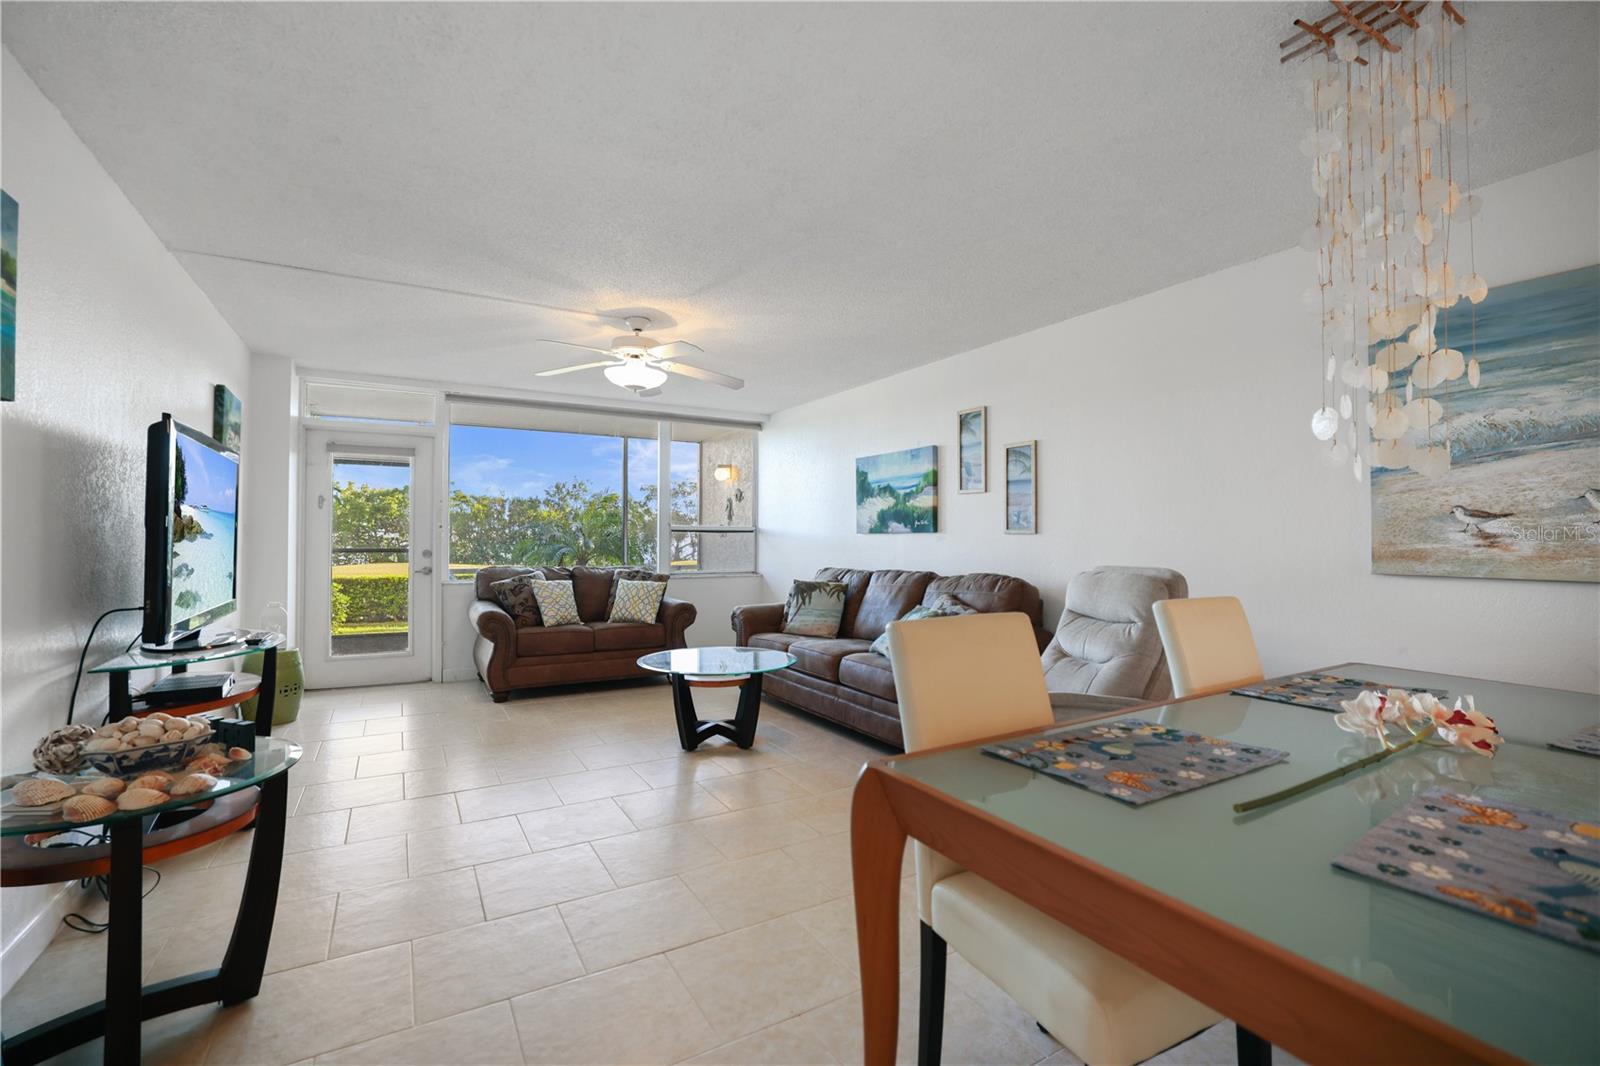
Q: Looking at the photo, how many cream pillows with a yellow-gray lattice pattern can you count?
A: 2